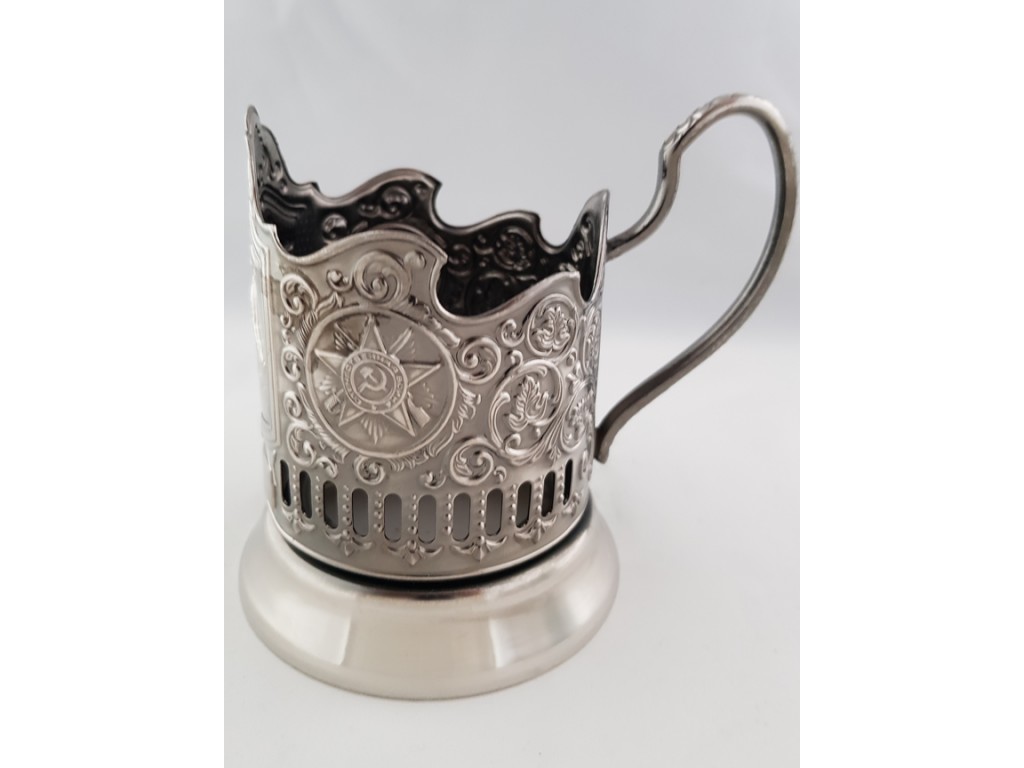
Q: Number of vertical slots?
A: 11